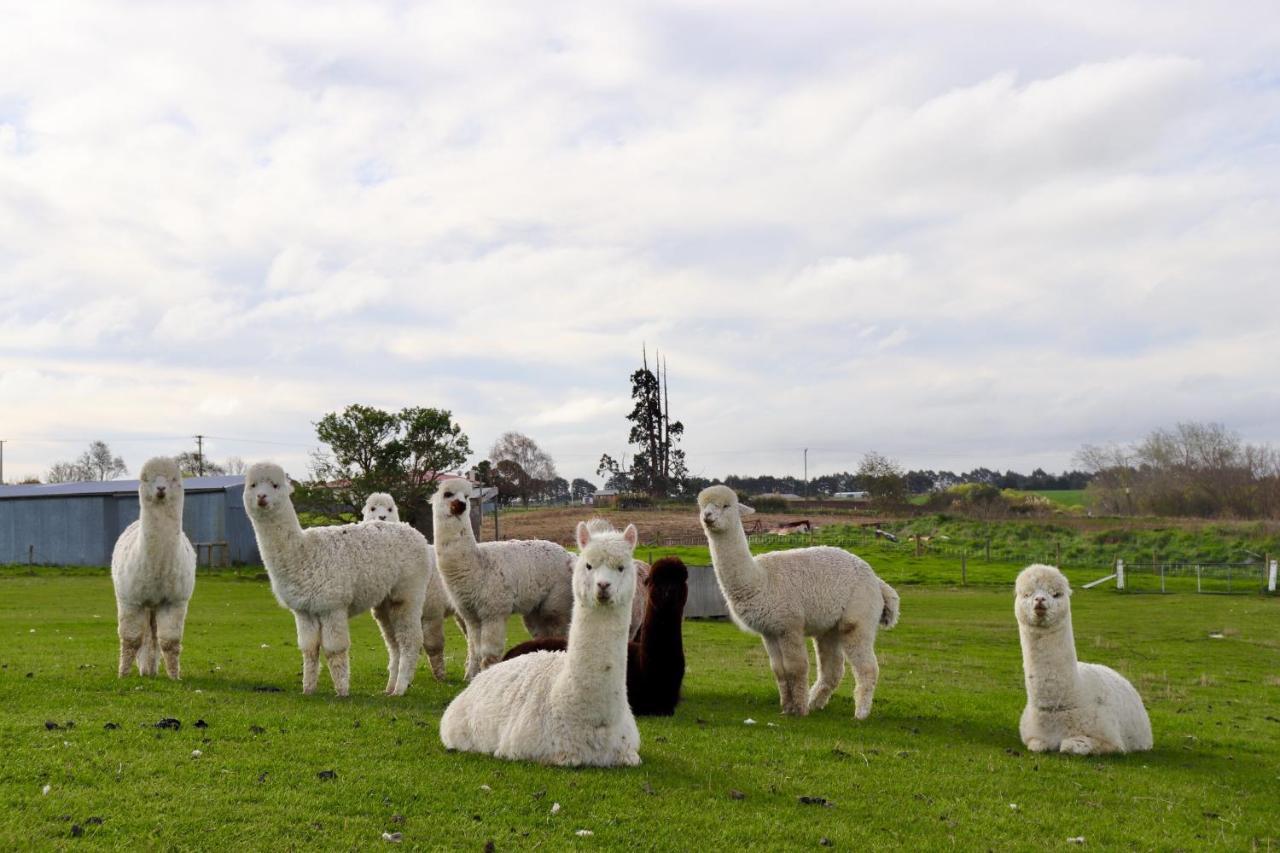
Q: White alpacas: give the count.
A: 7